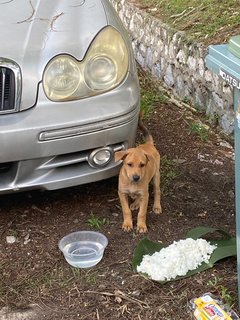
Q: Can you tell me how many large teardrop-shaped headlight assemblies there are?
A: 1